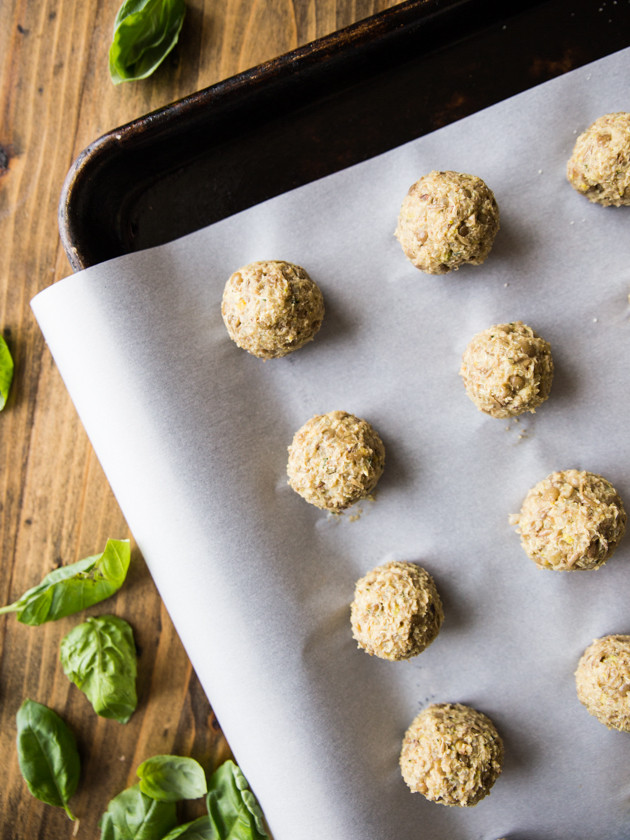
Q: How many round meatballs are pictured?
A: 9